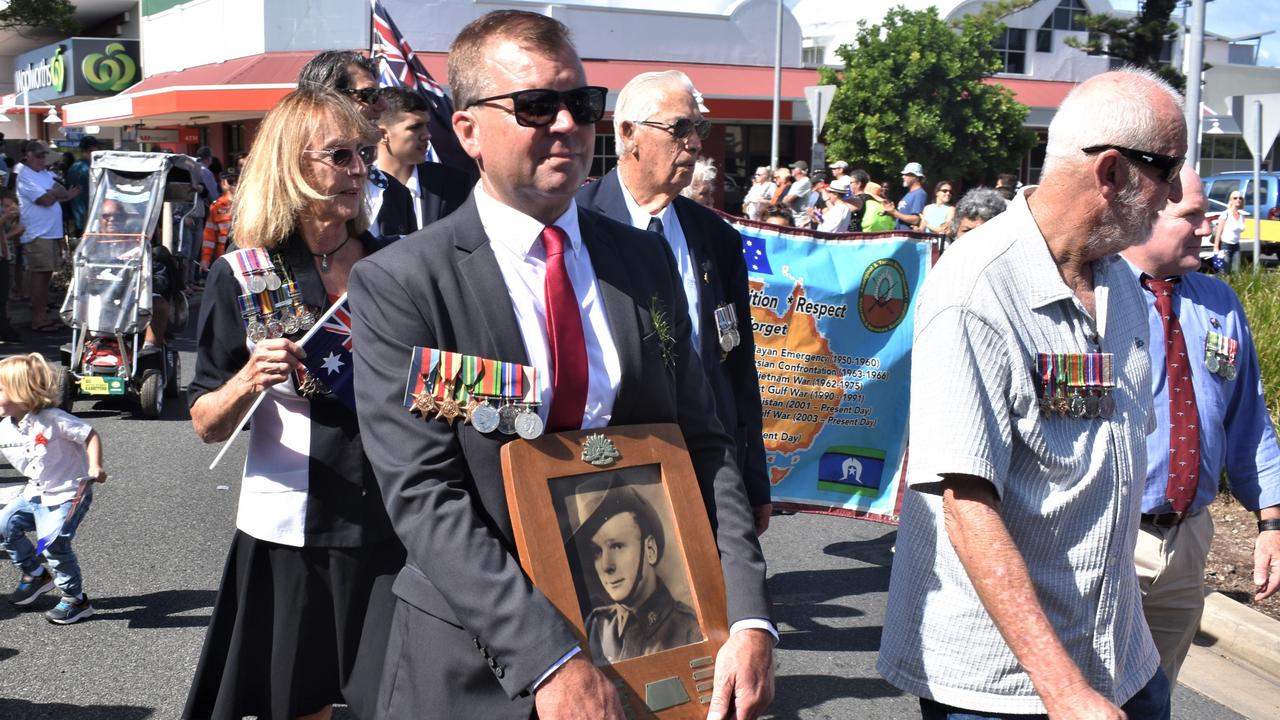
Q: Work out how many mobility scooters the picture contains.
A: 1